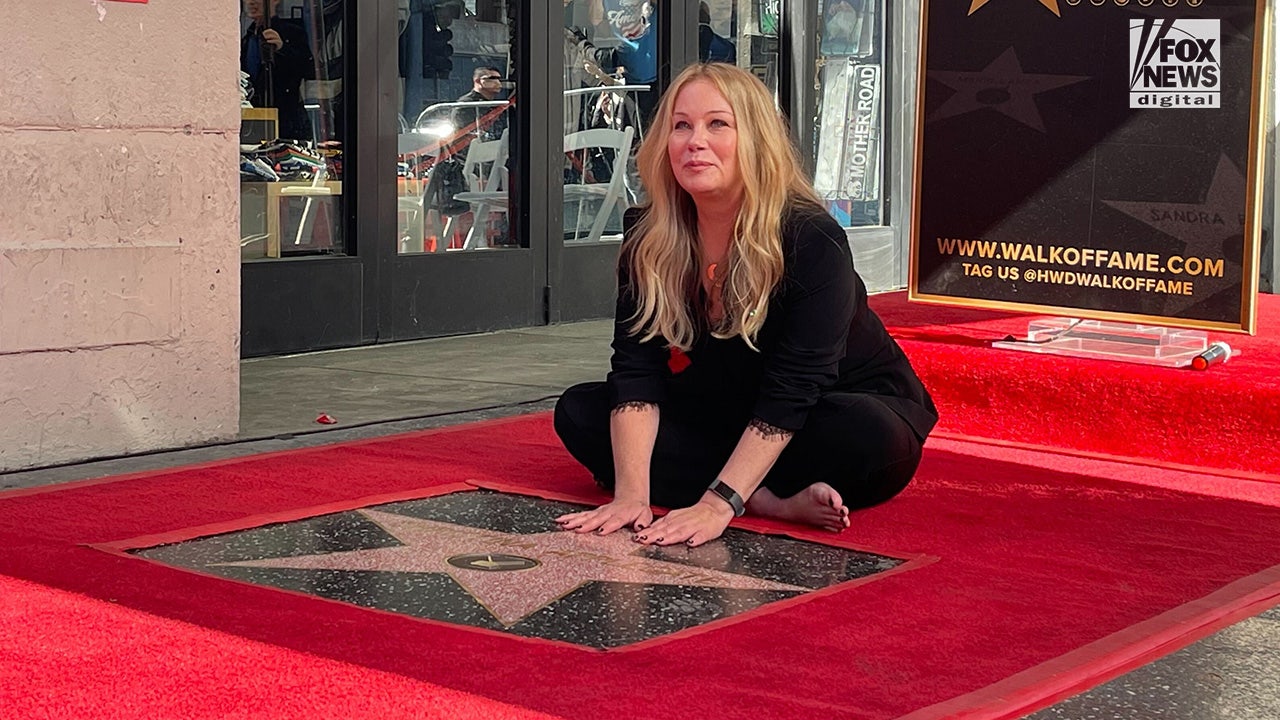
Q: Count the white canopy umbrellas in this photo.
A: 0